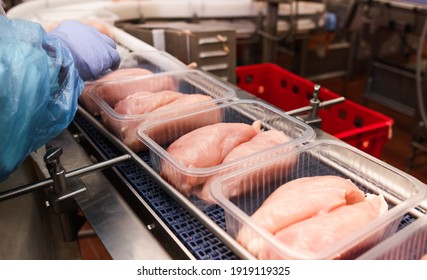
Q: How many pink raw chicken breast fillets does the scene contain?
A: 8